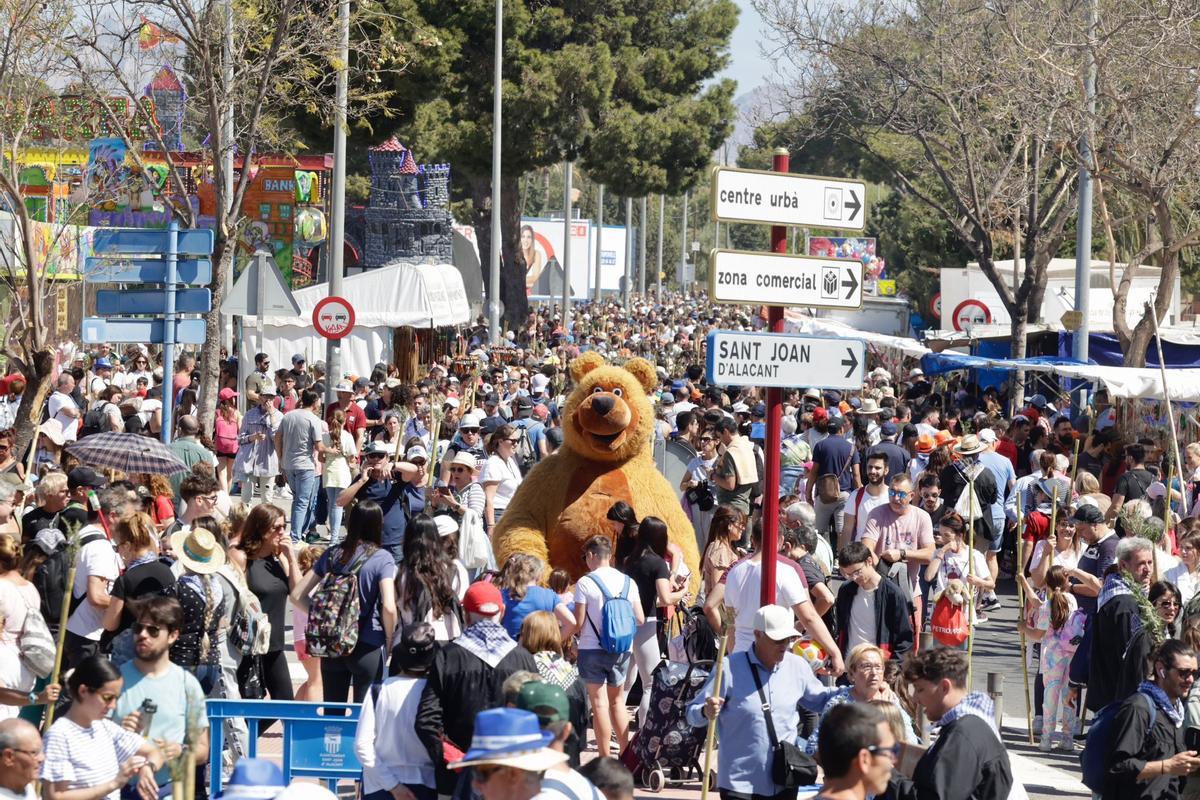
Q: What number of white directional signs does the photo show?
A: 3